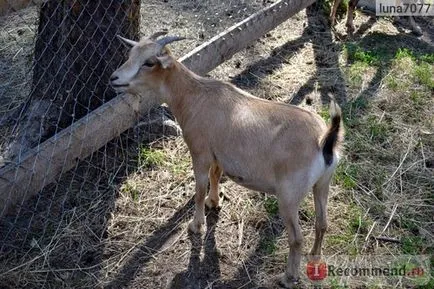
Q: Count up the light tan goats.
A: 1